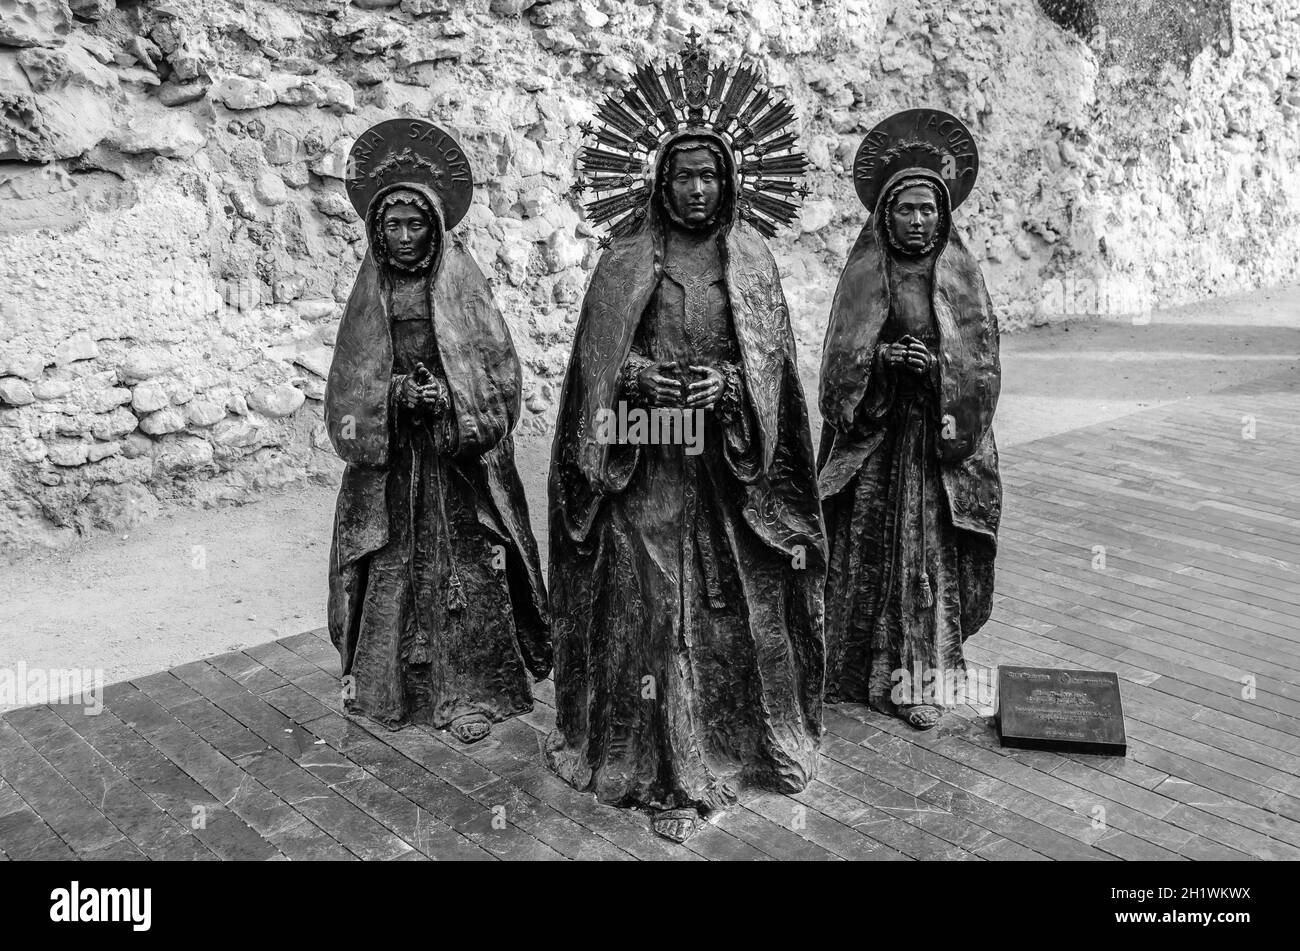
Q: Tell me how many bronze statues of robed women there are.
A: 3